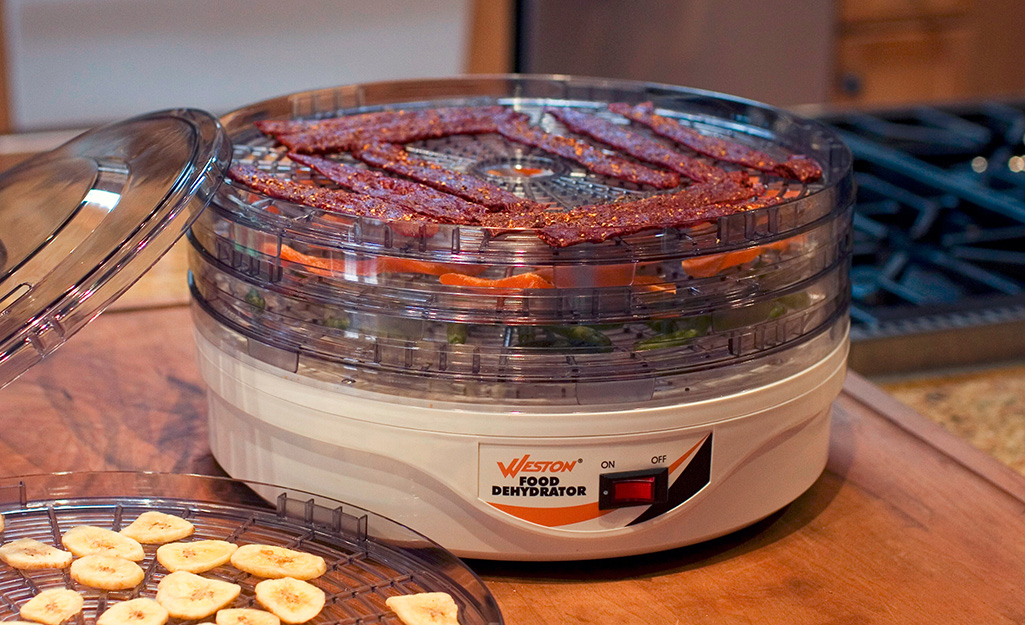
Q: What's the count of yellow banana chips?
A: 15